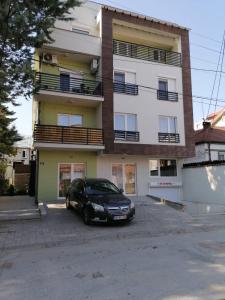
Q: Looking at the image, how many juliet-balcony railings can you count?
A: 4